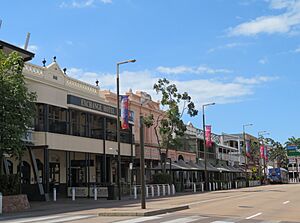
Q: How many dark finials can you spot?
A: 4